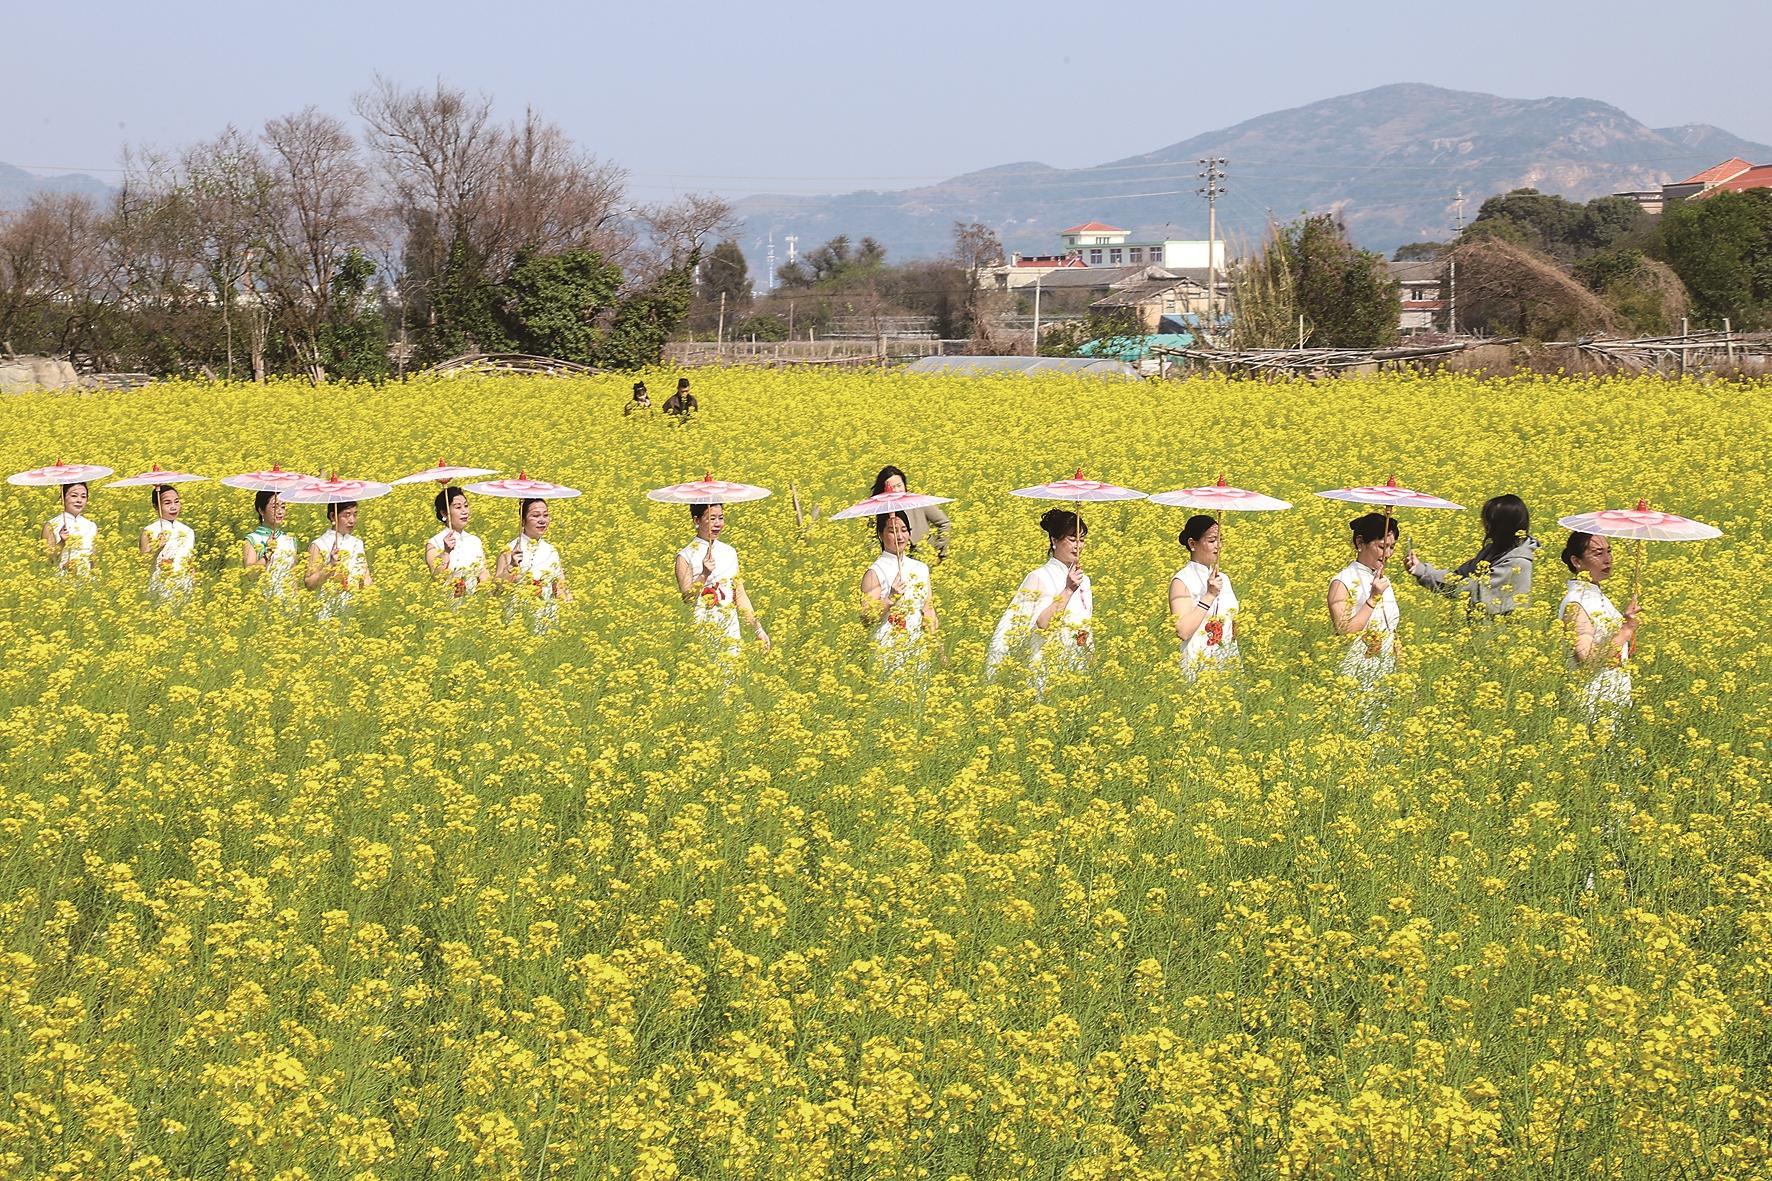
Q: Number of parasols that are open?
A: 12